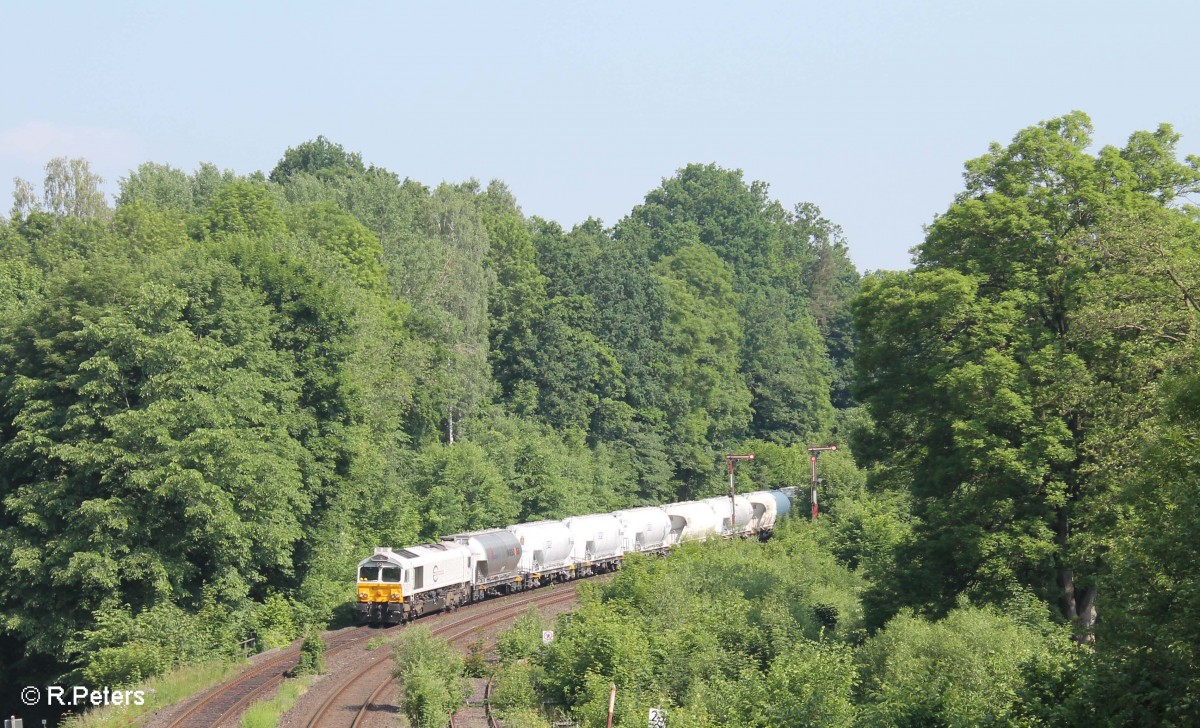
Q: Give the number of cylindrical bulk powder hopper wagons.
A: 8